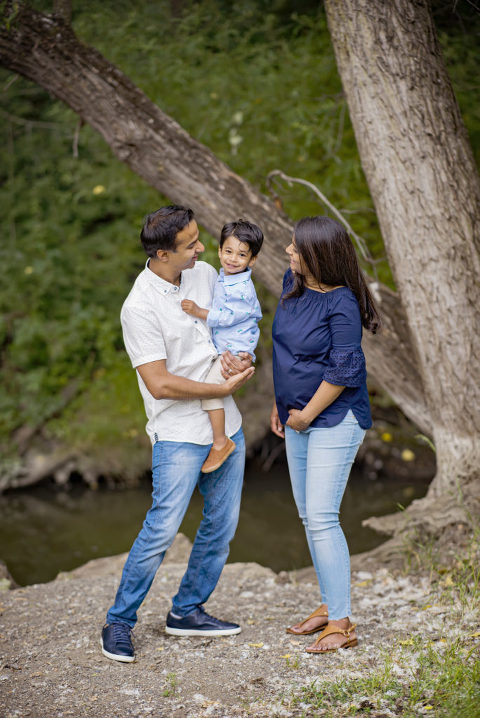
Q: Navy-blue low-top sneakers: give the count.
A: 2